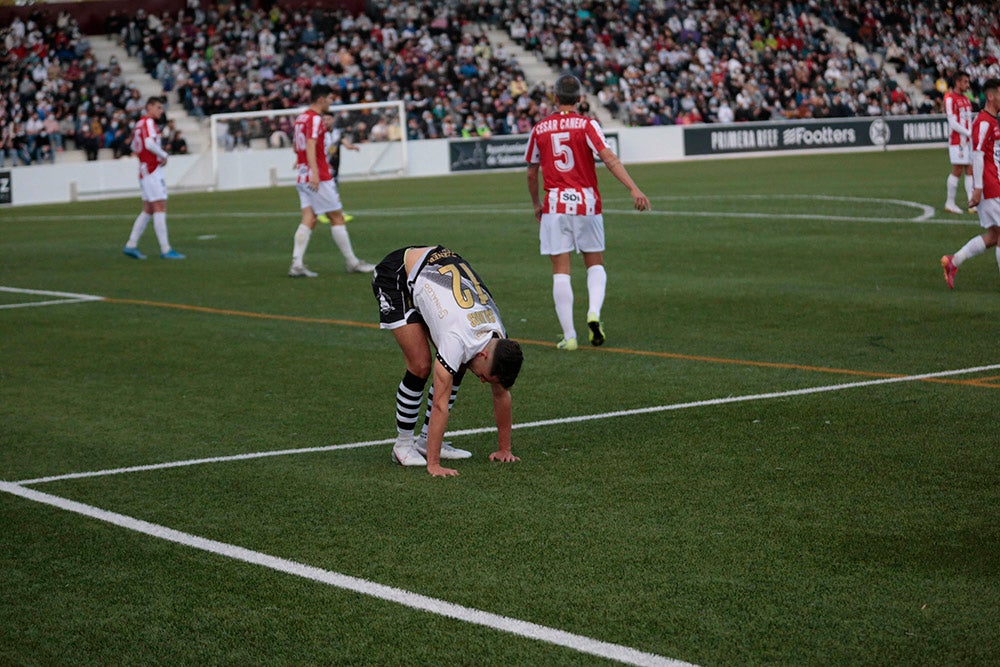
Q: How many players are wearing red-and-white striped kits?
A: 5